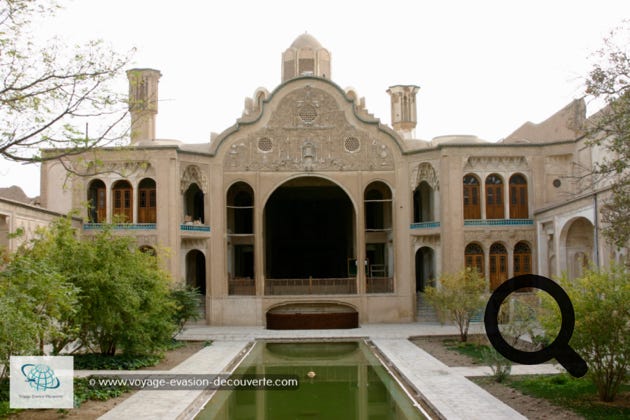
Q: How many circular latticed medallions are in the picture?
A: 3